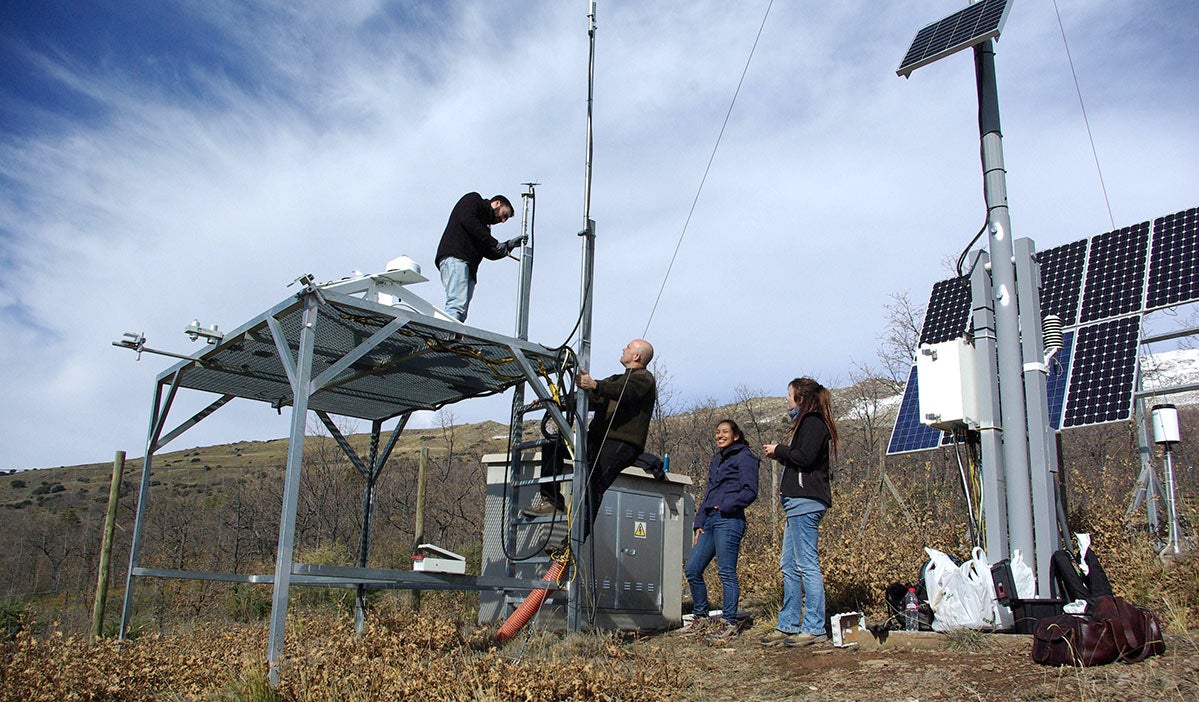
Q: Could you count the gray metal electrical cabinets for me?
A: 1